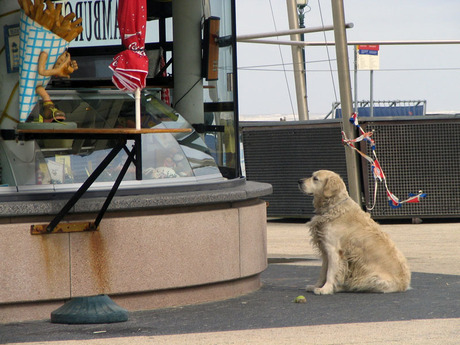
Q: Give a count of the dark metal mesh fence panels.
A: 2